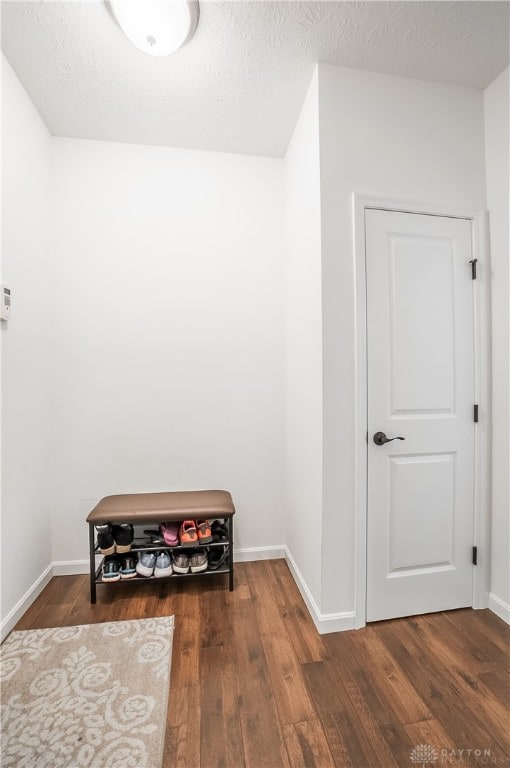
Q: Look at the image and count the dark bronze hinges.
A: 3